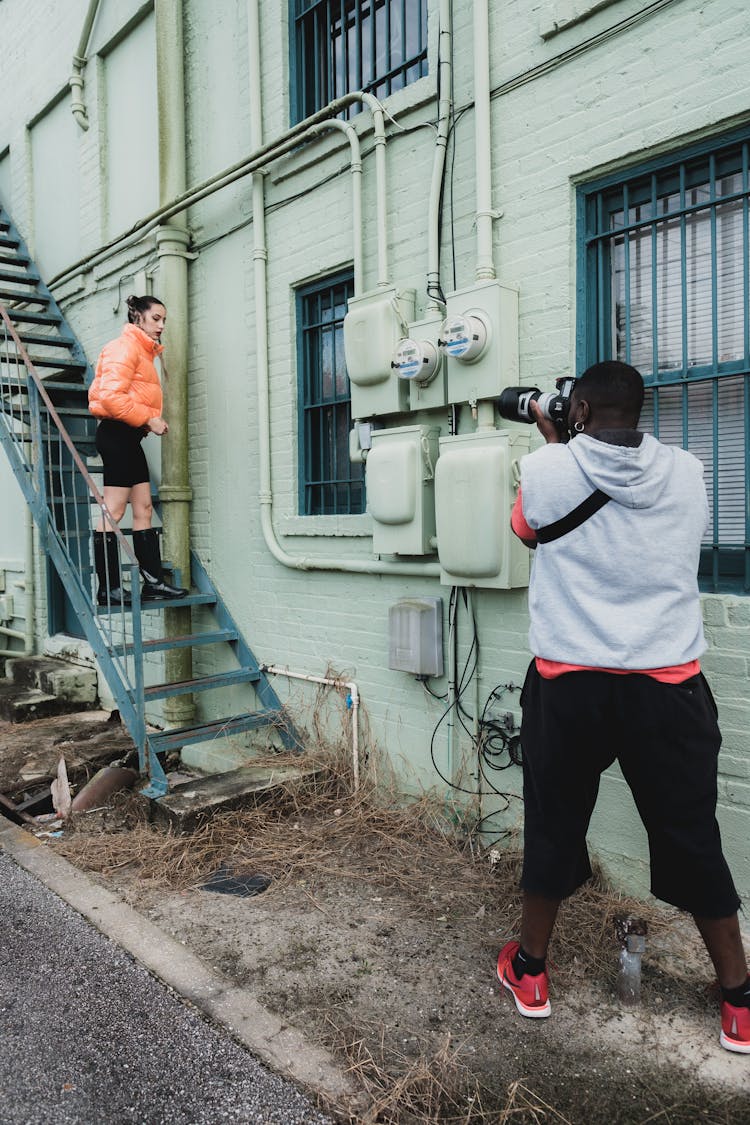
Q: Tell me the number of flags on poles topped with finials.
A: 0